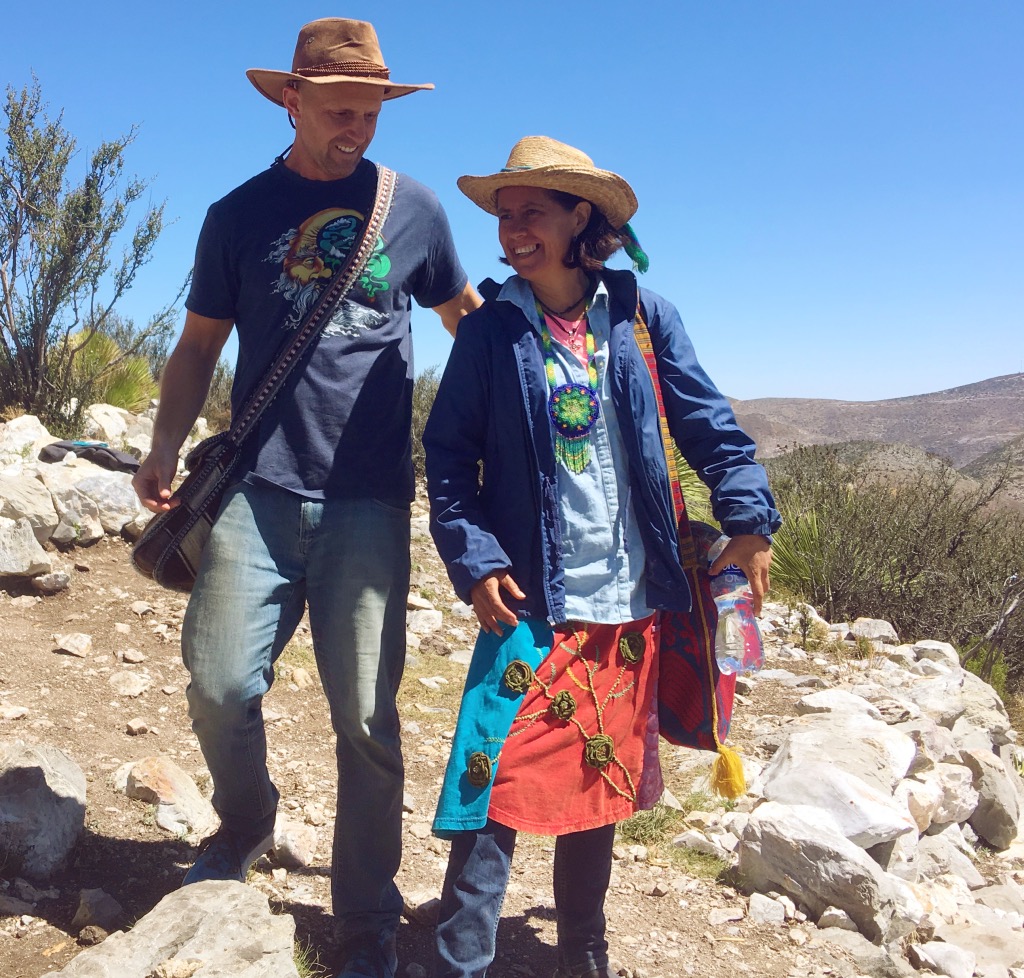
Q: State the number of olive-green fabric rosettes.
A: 5